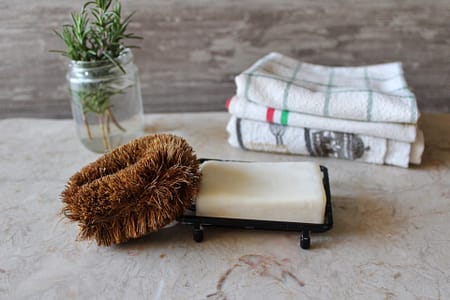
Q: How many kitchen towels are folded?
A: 3